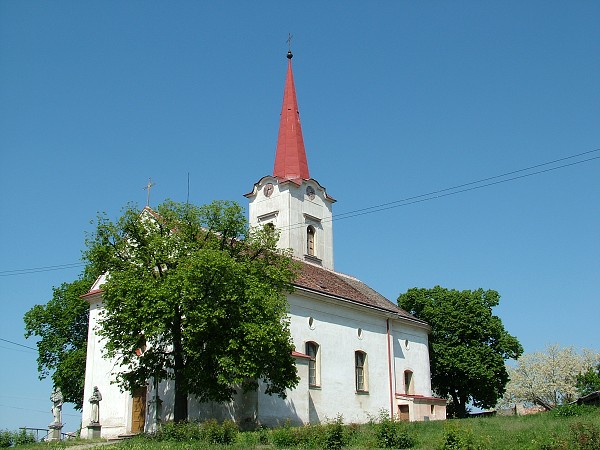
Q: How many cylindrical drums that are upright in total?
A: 0